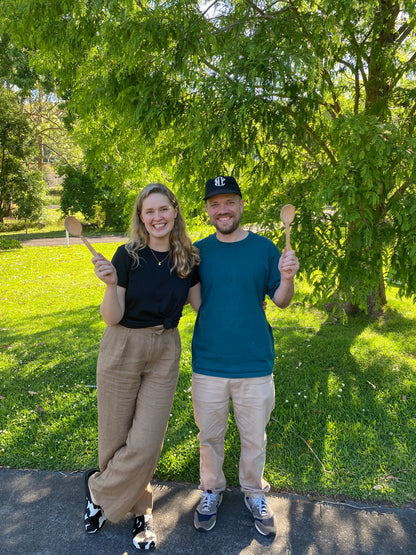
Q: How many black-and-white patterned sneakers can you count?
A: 2